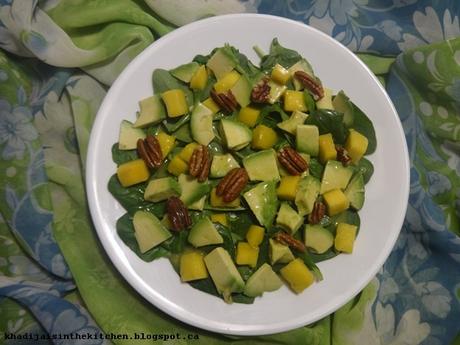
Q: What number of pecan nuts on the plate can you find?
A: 11